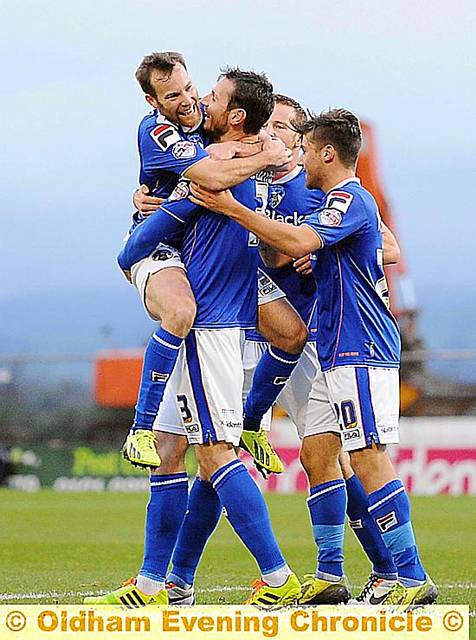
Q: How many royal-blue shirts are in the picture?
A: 4